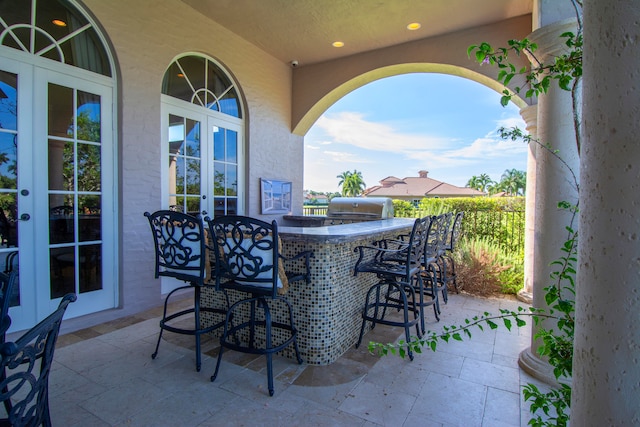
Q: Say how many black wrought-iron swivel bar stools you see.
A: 6